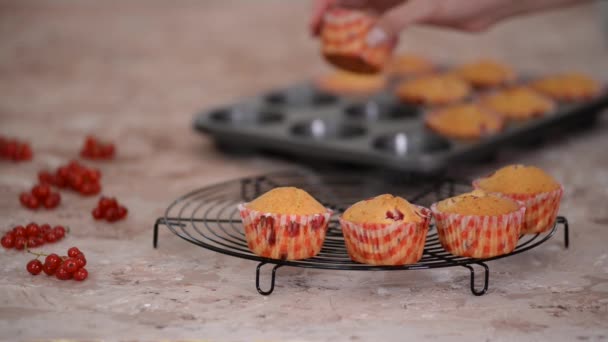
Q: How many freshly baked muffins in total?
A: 12